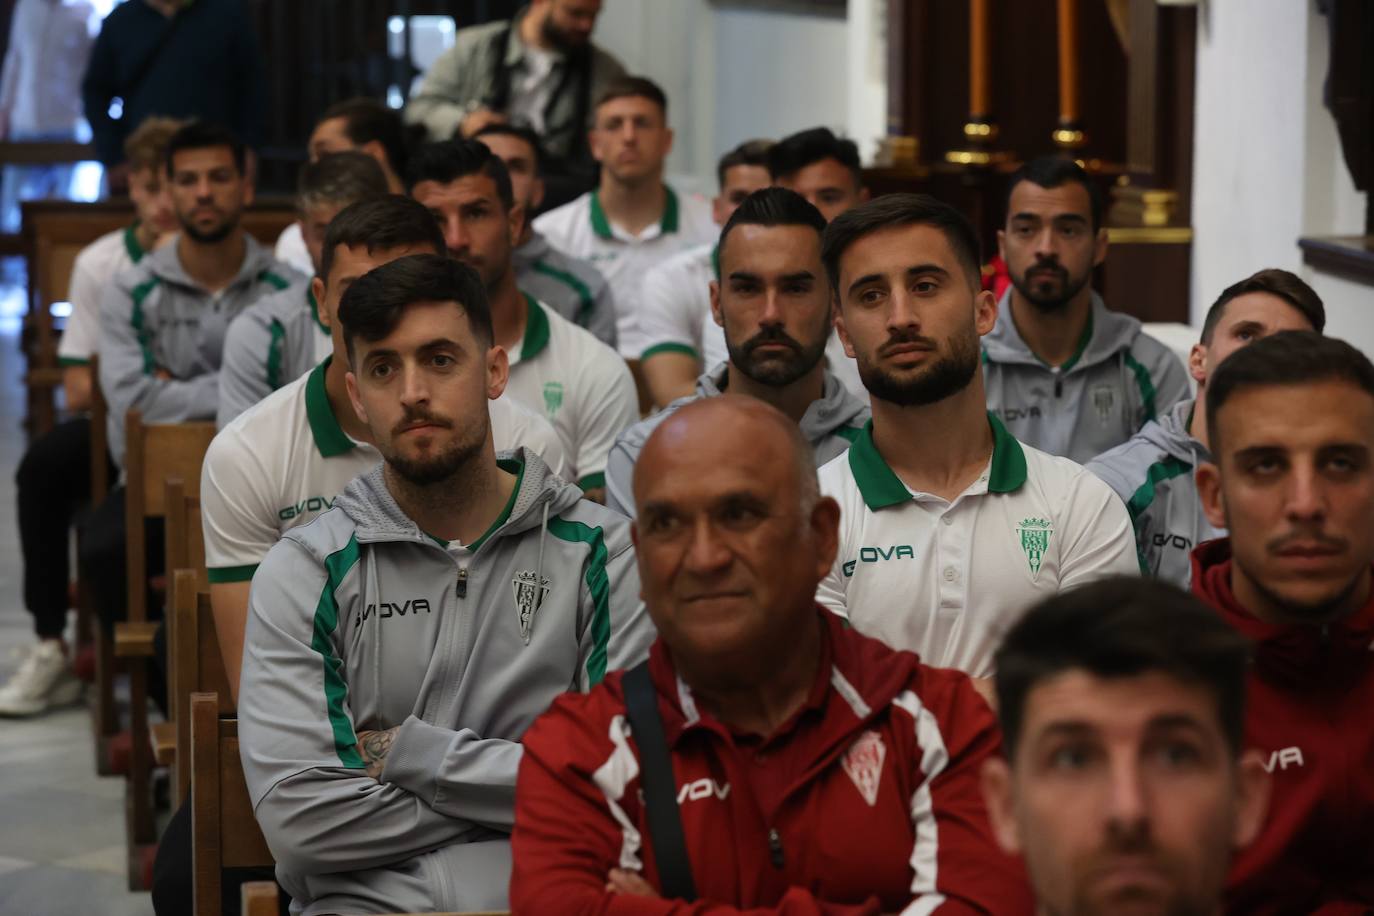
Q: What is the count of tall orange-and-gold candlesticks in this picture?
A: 2